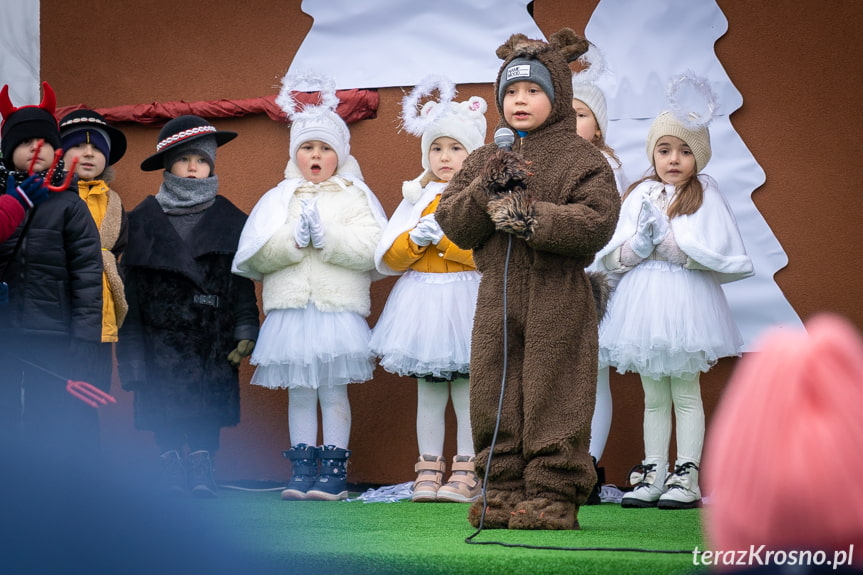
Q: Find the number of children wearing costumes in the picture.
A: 8